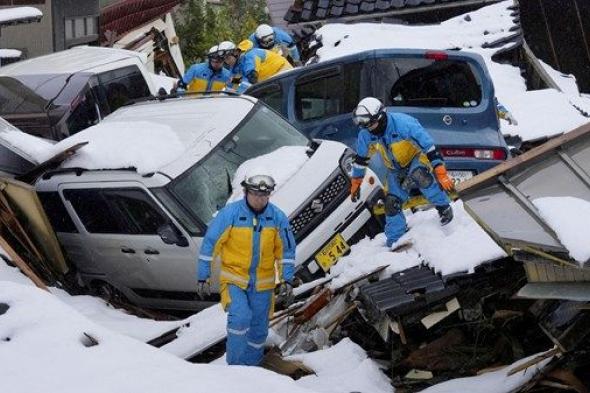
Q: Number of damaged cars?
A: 3